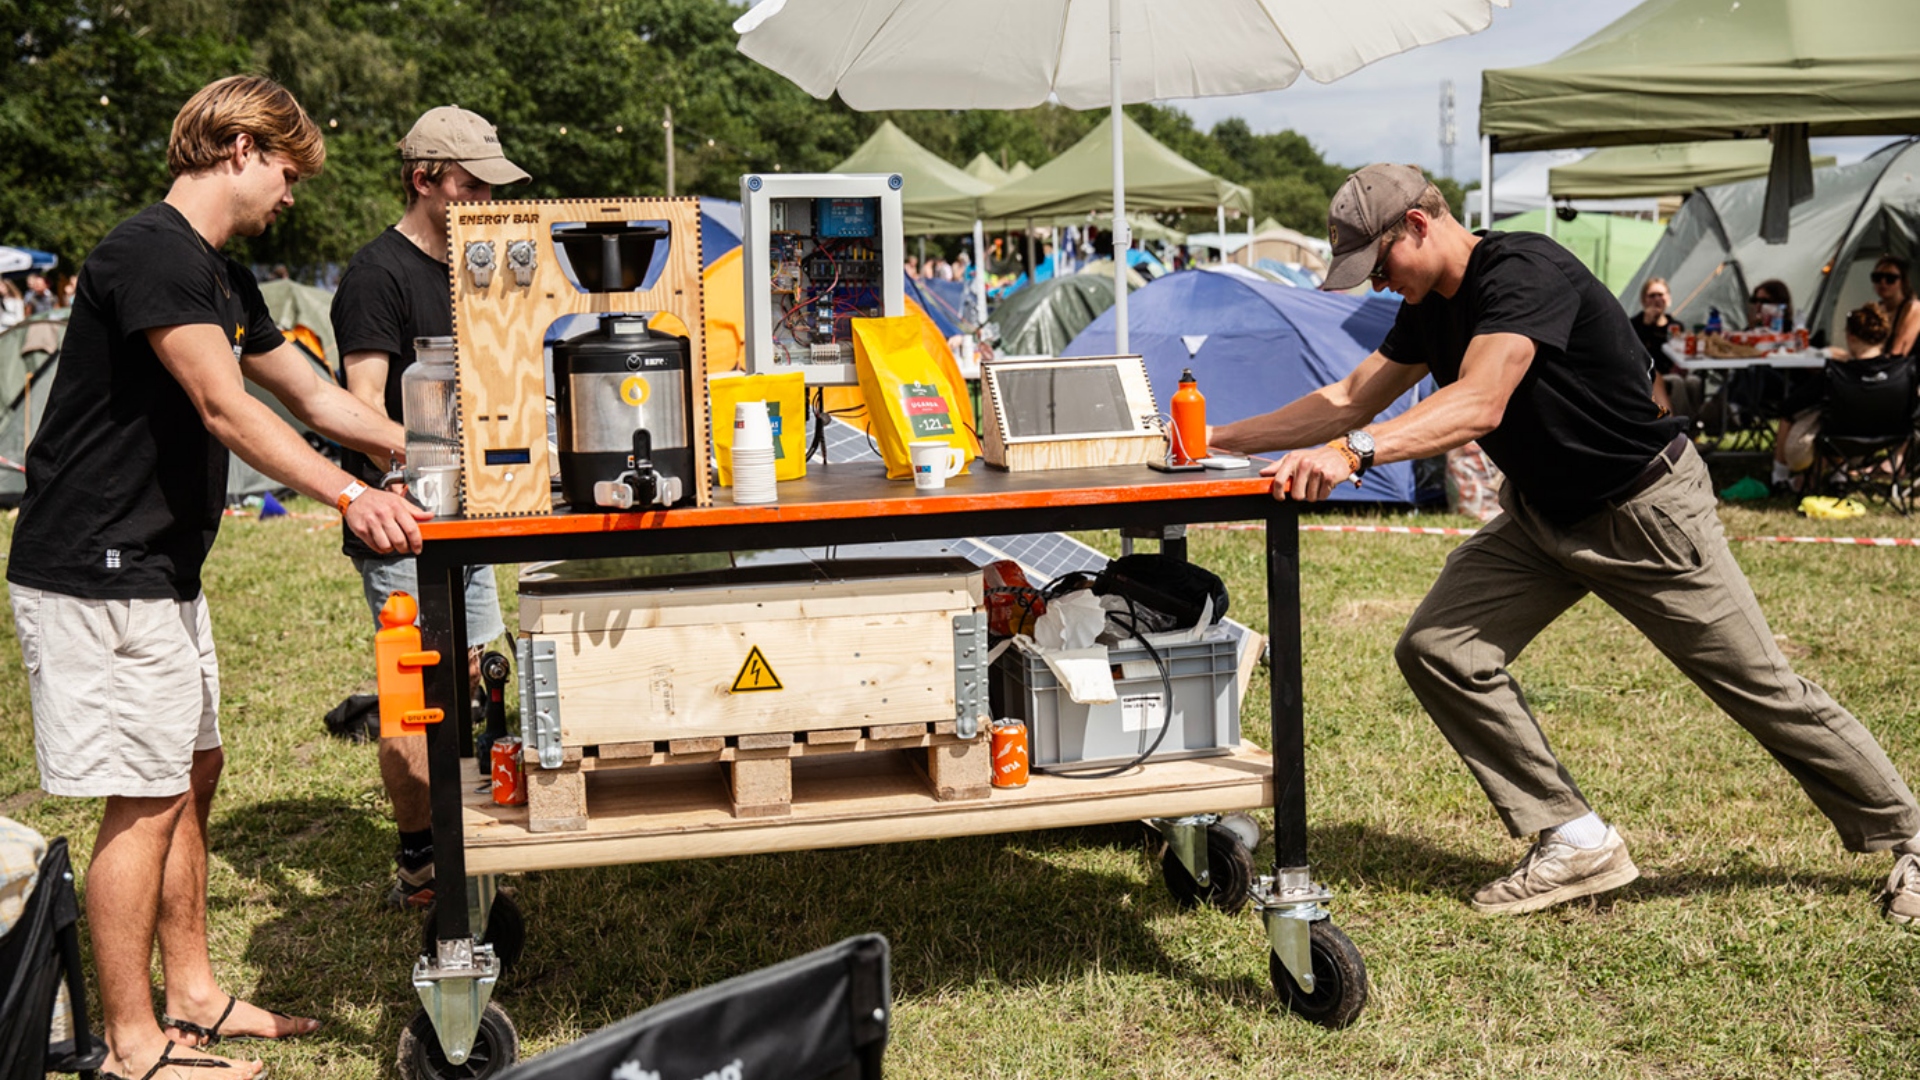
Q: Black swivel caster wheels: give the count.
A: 4